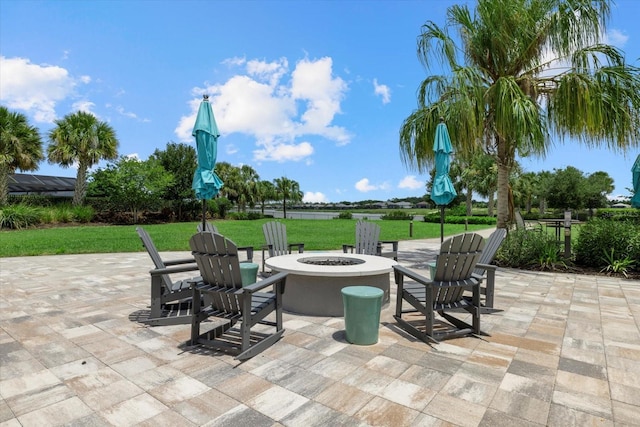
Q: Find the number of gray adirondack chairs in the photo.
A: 7